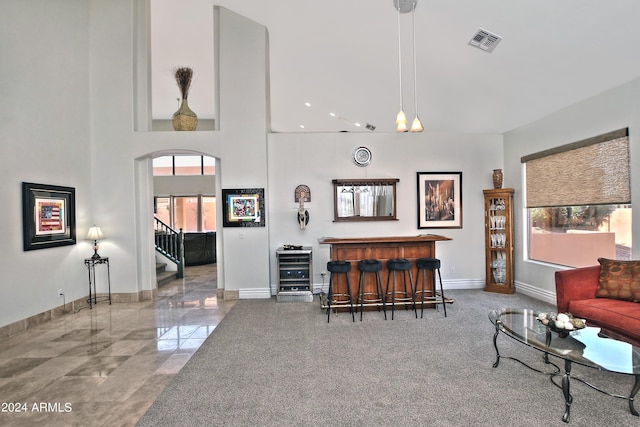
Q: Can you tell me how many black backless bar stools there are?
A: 4